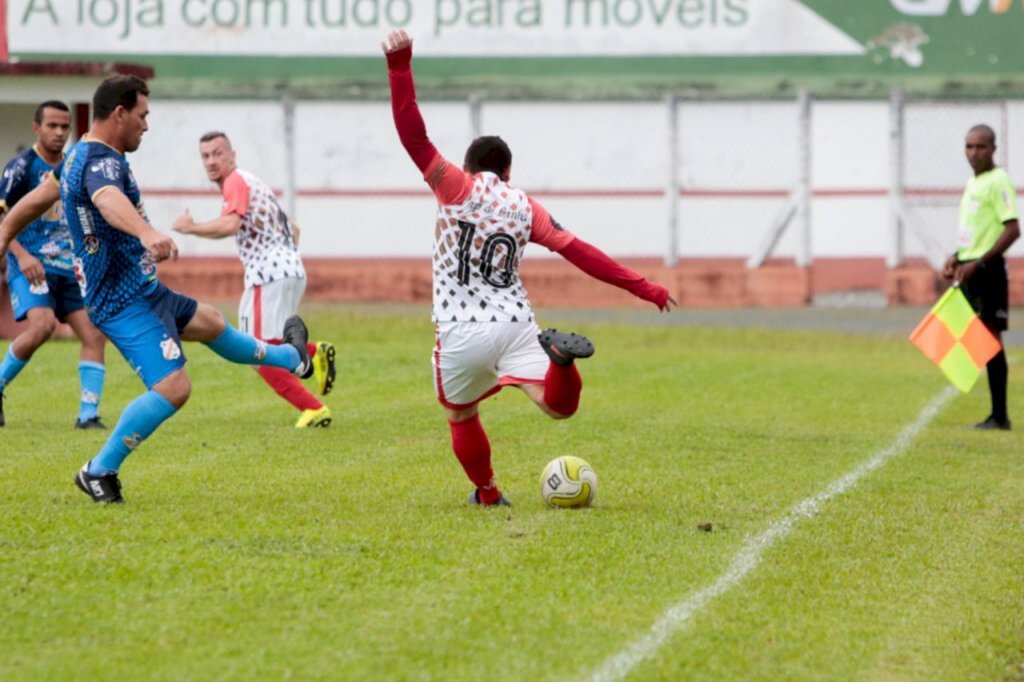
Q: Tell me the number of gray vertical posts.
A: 5